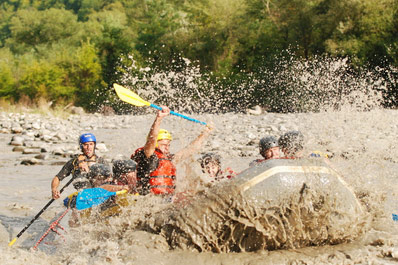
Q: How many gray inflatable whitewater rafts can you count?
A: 1